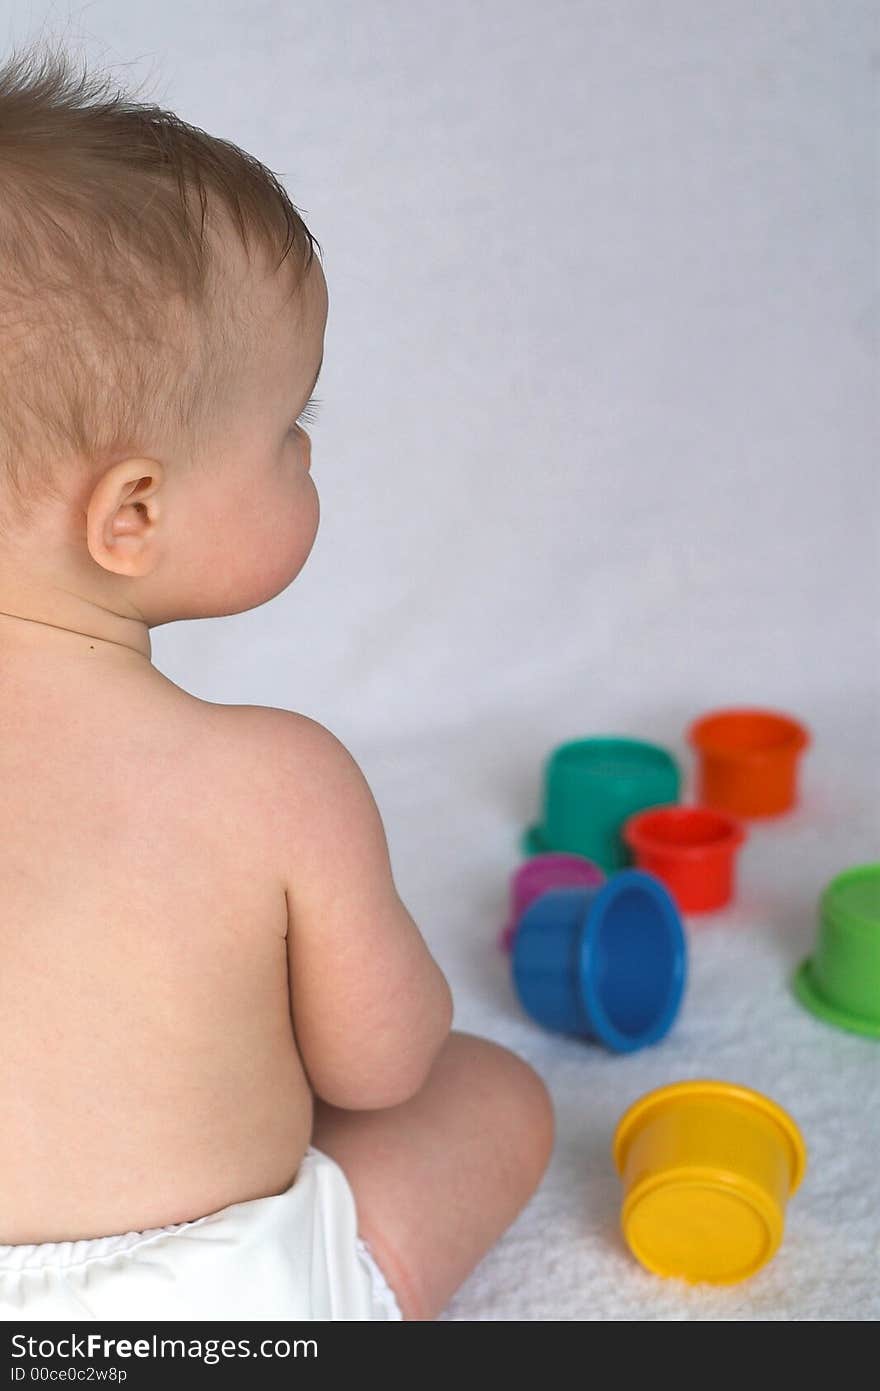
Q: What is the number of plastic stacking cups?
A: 7